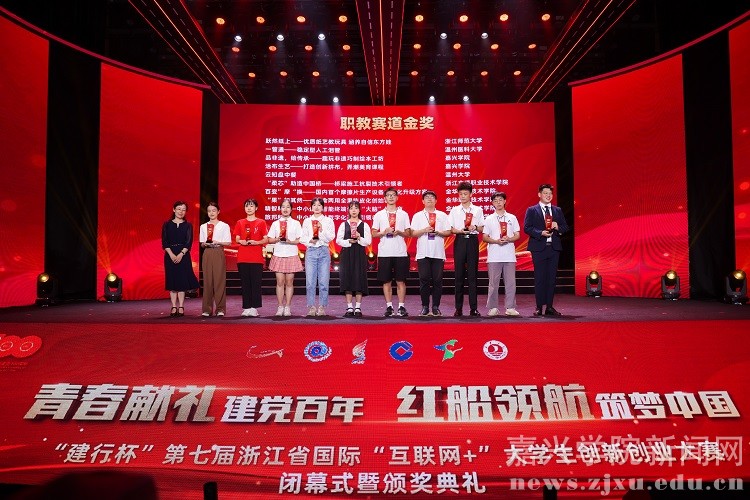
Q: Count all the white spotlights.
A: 9